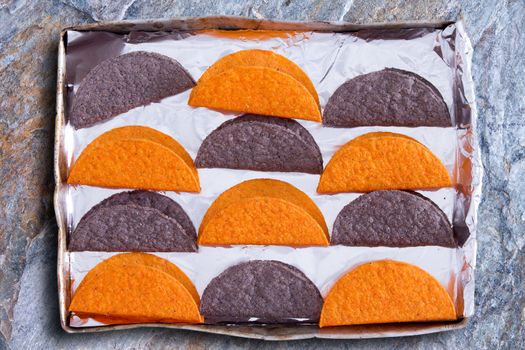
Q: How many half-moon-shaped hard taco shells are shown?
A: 12